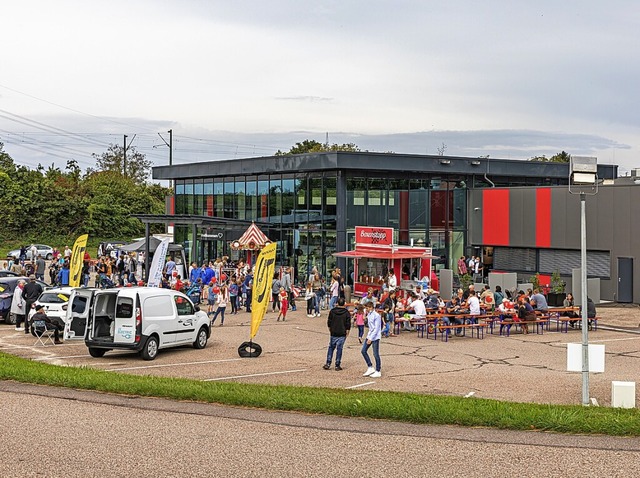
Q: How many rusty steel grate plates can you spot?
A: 0